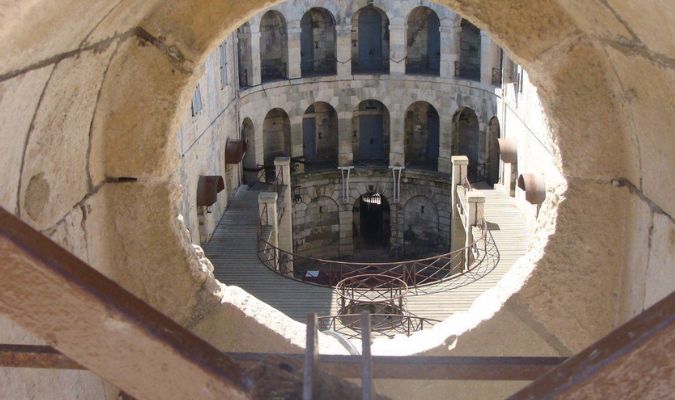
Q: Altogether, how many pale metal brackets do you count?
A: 2